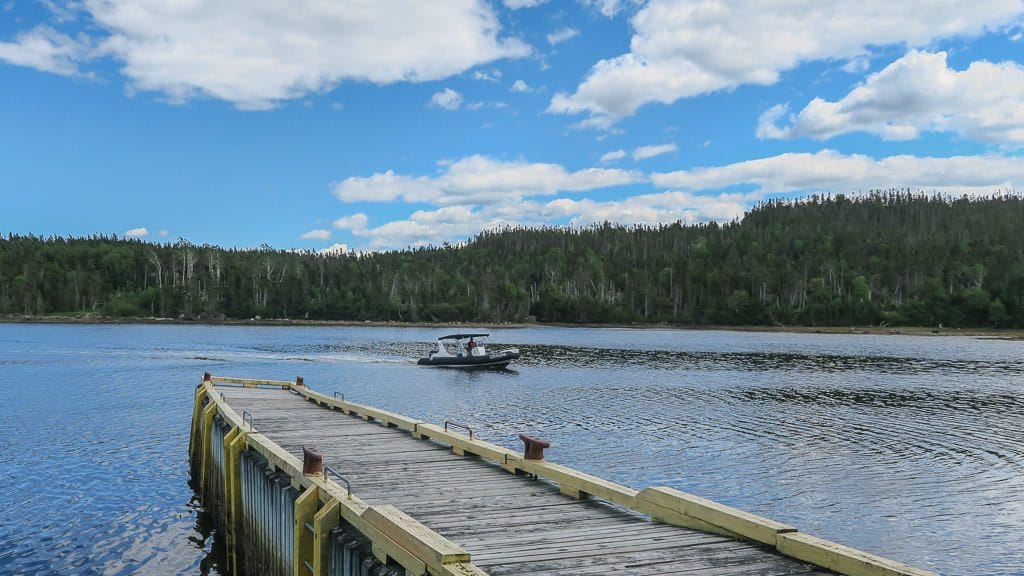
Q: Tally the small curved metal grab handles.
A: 5